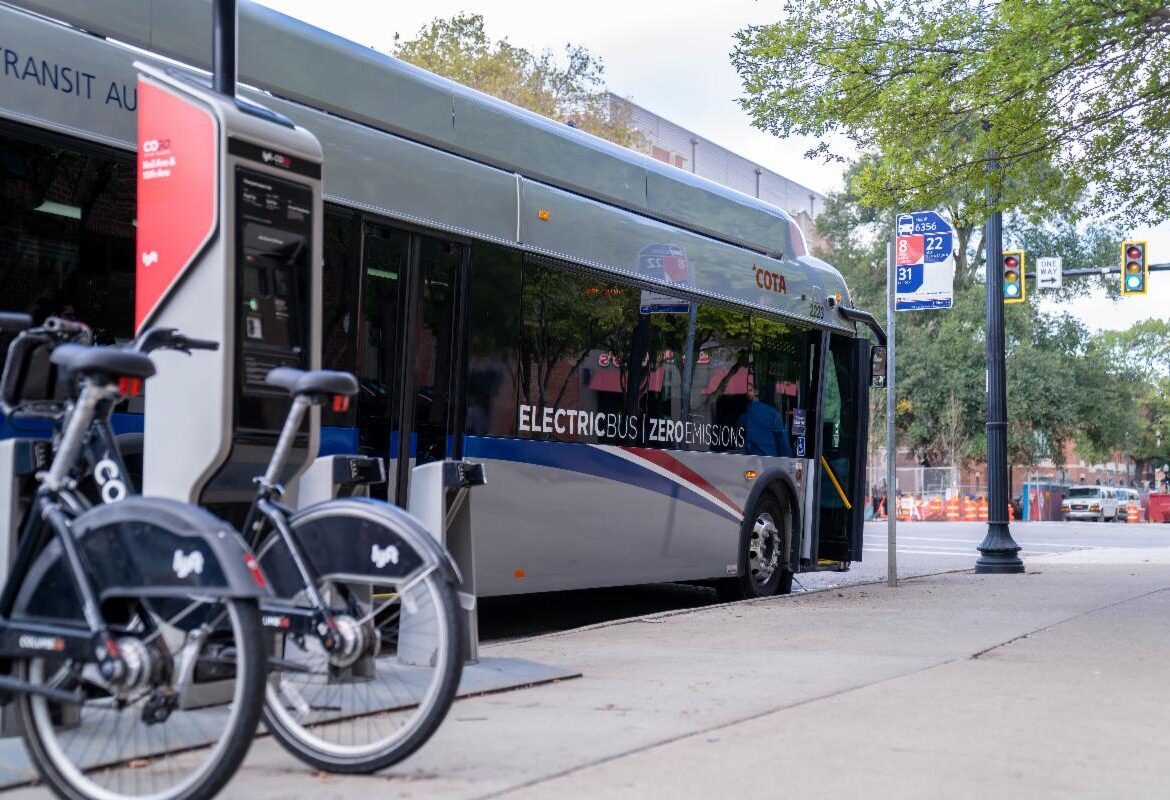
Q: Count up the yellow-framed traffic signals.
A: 2